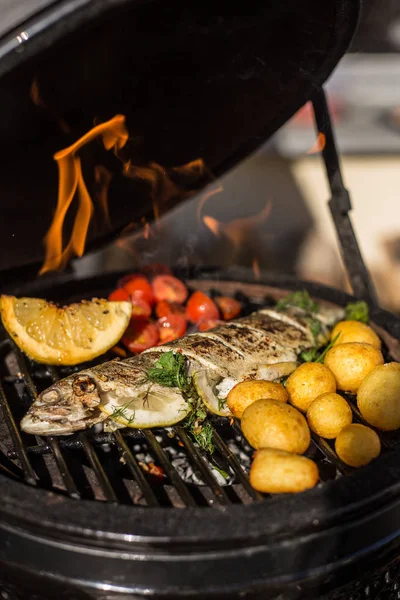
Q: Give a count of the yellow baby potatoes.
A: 9